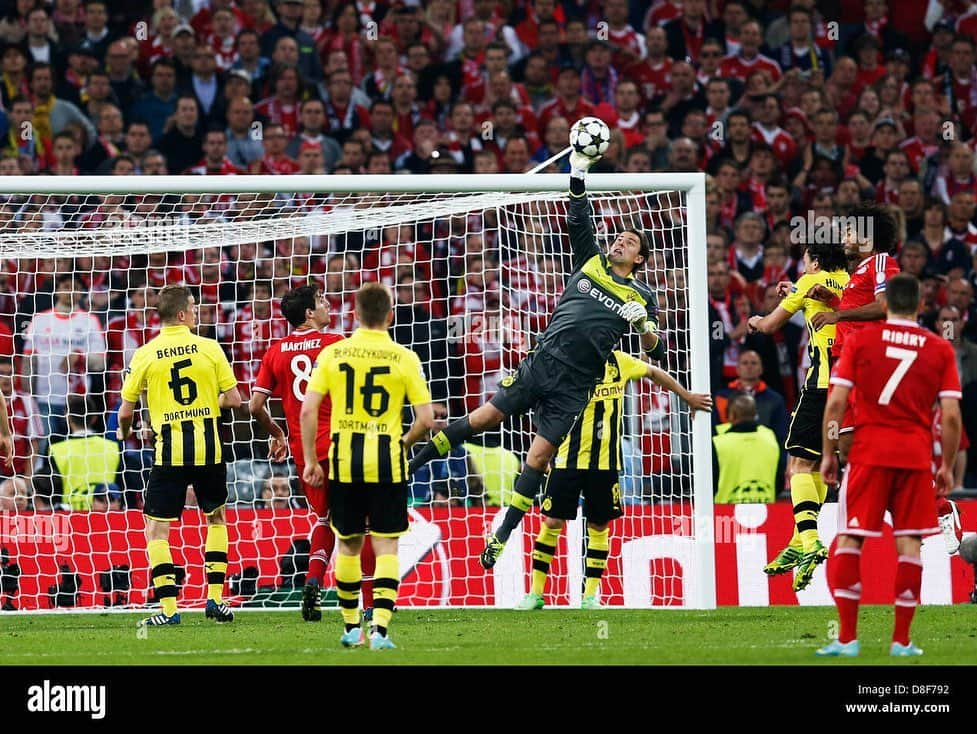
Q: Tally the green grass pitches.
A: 1